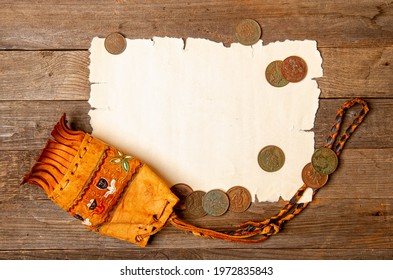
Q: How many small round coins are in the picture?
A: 11